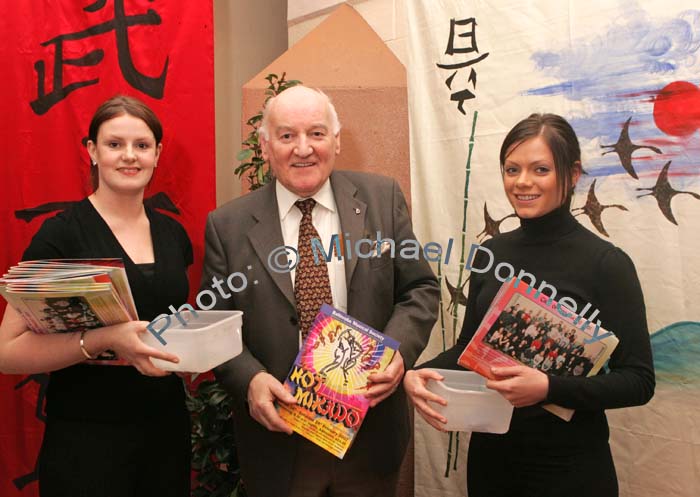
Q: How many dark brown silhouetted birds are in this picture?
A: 5